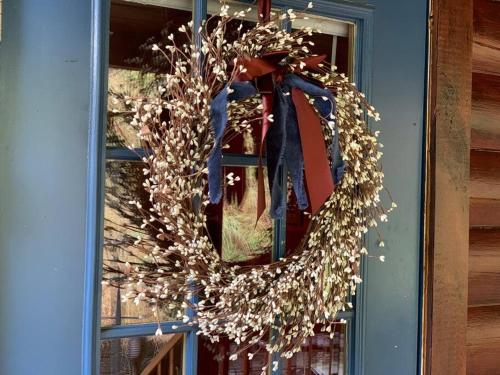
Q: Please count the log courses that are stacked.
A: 5